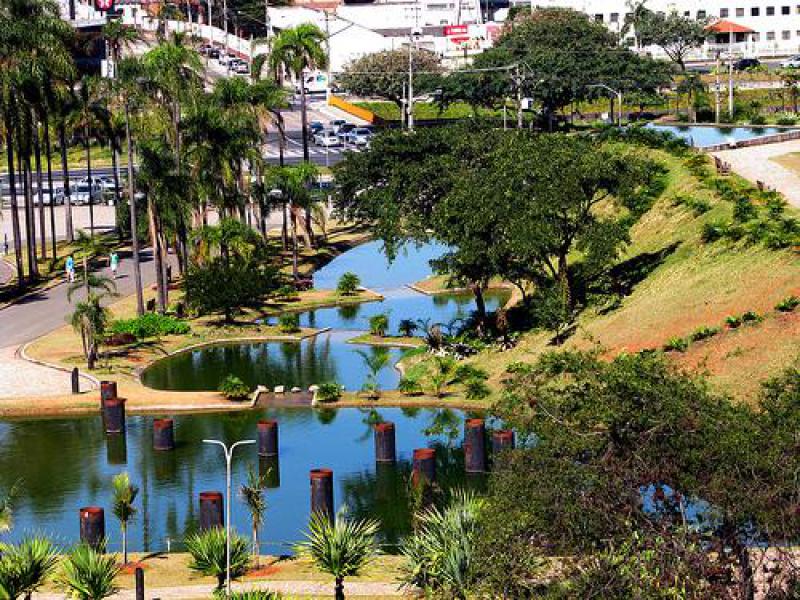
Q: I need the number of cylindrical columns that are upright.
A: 11